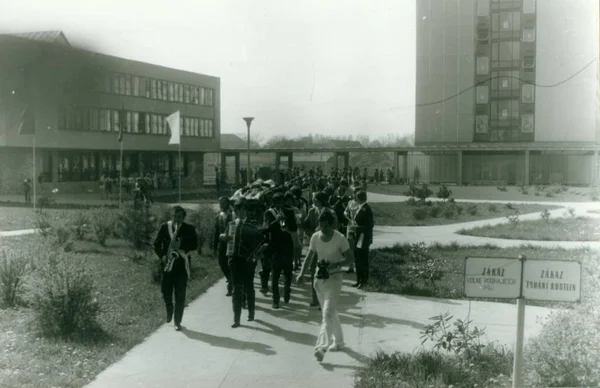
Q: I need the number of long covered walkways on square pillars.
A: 1